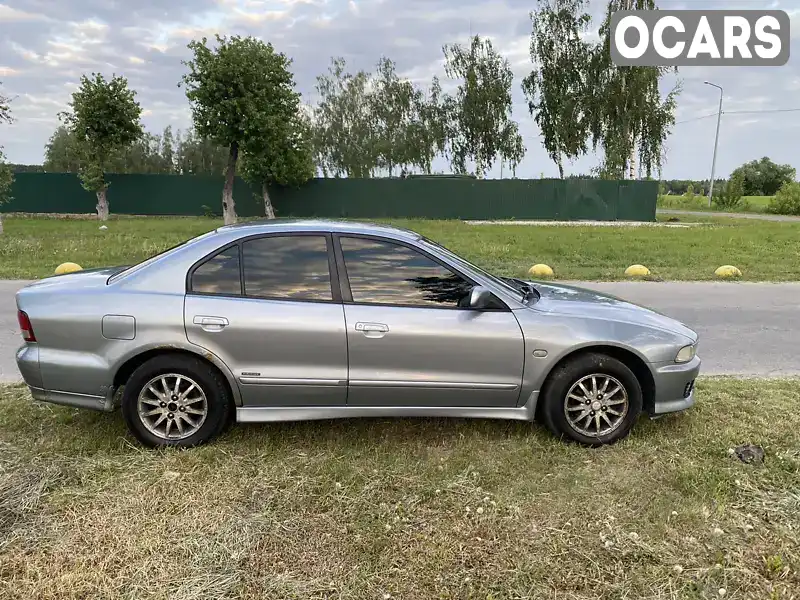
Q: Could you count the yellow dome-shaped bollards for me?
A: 4